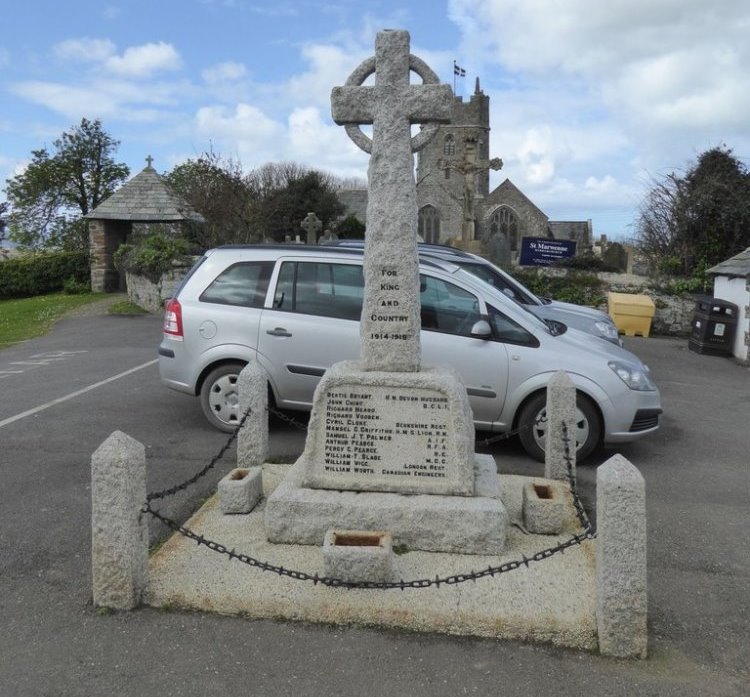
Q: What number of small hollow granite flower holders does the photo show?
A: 3